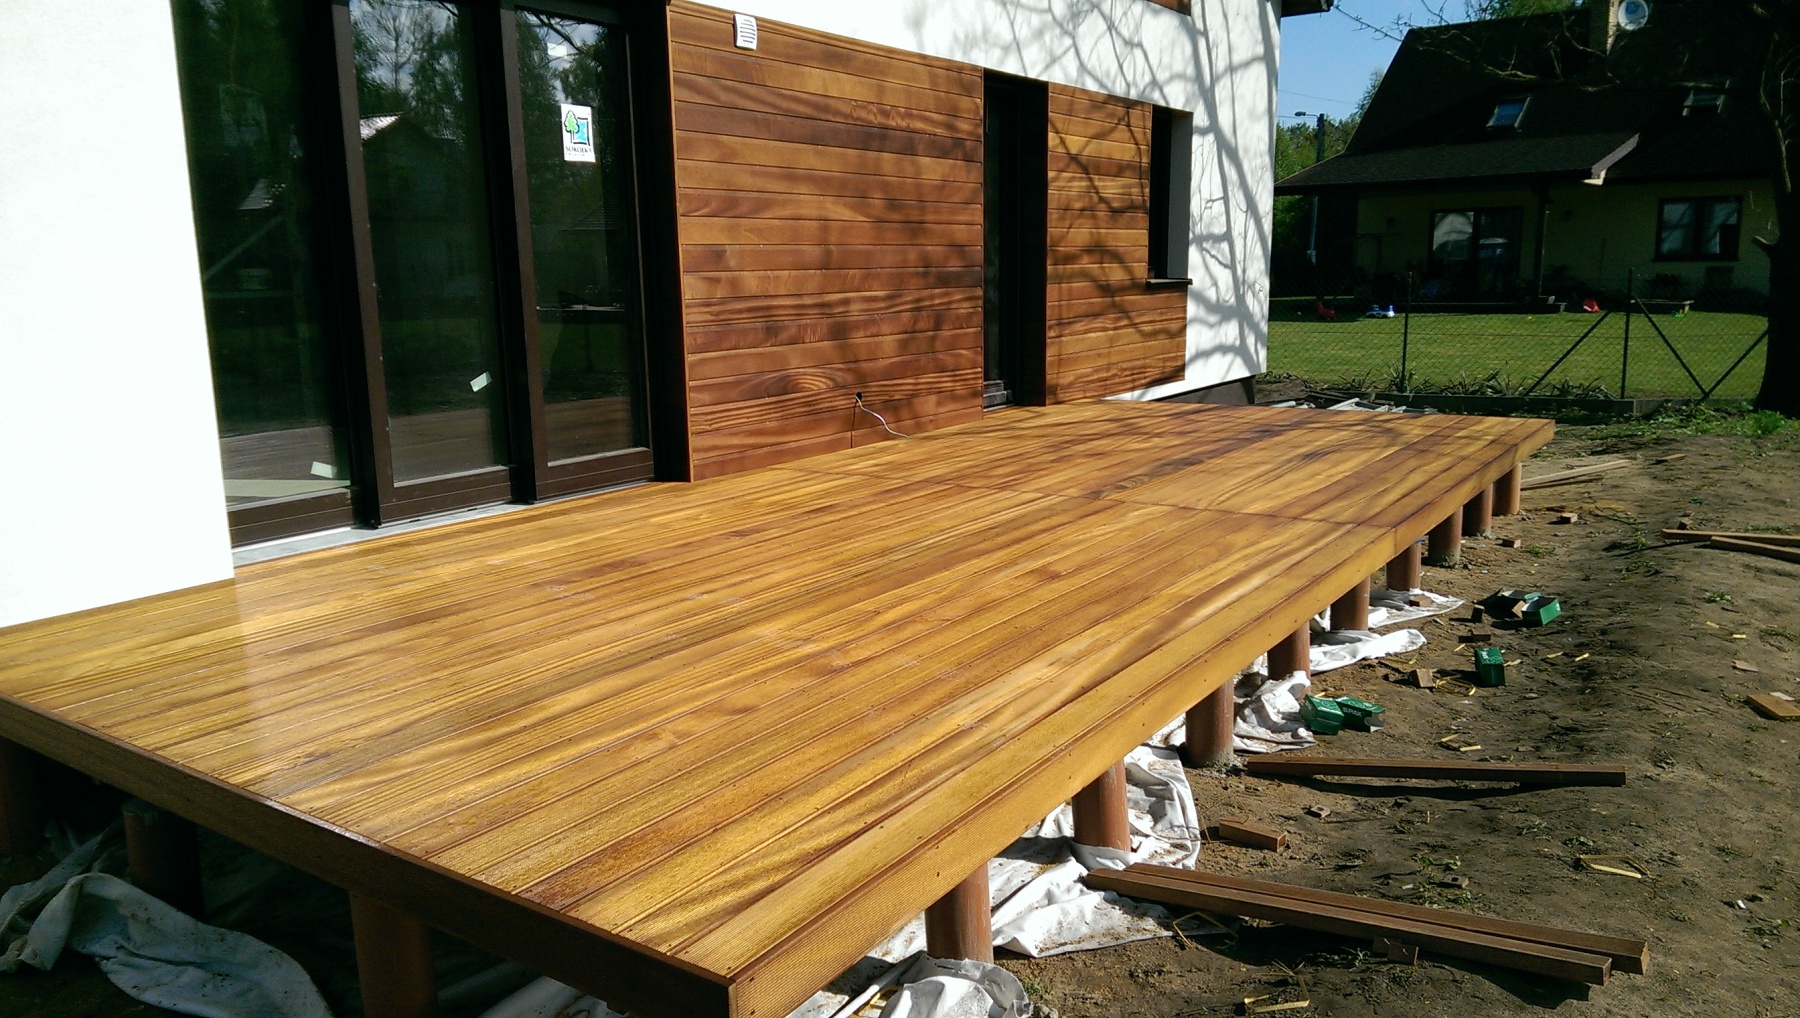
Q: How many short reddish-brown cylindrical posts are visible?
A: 12